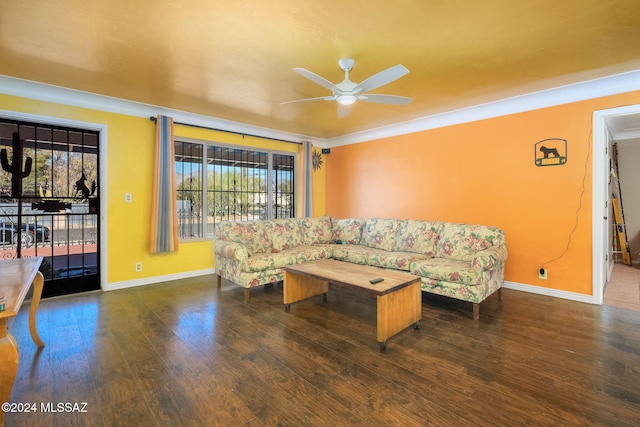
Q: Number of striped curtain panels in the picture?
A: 2